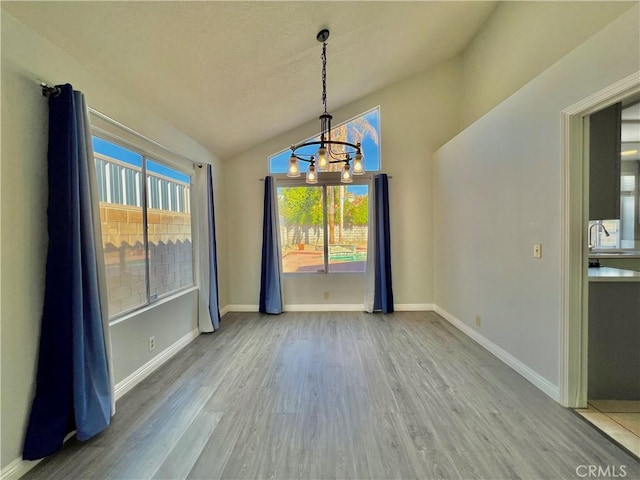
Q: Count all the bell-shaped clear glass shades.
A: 5